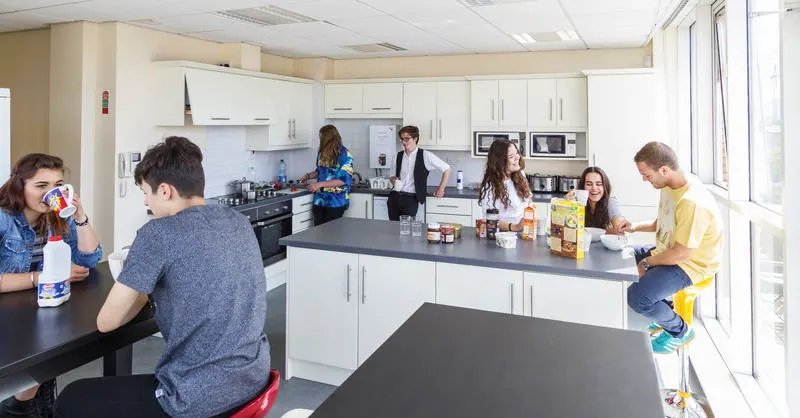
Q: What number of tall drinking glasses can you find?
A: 2